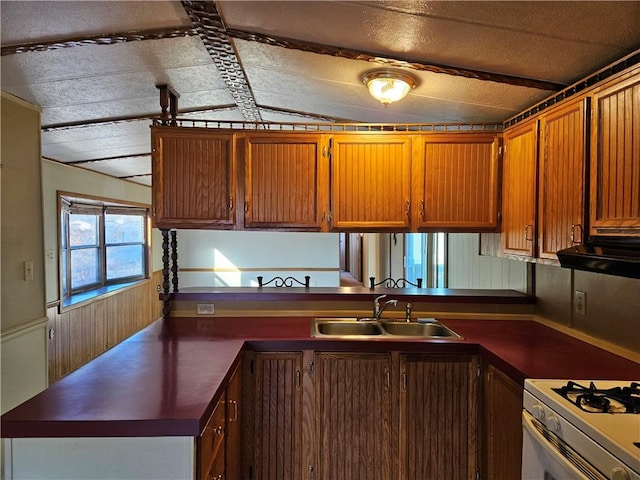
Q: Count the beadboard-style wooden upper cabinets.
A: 7